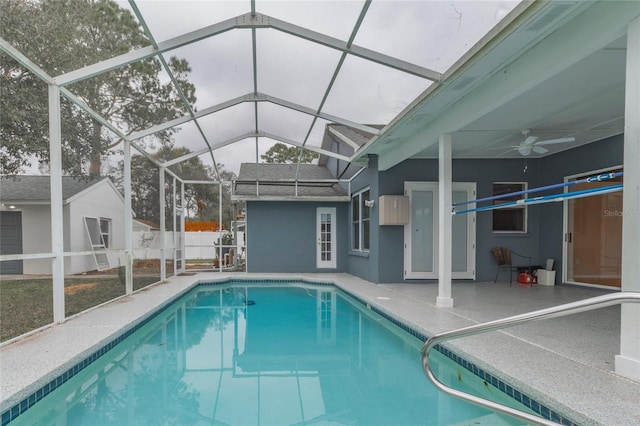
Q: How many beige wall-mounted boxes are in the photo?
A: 1